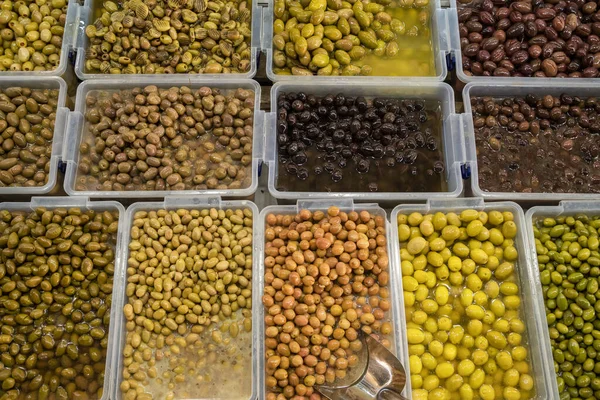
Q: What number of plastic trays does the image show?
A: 13